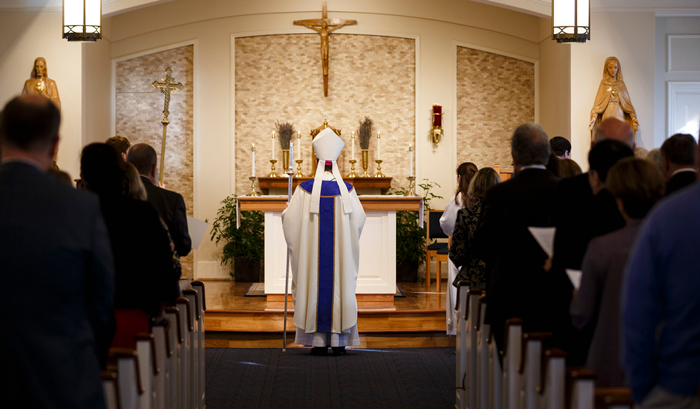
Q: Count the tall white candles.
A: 6